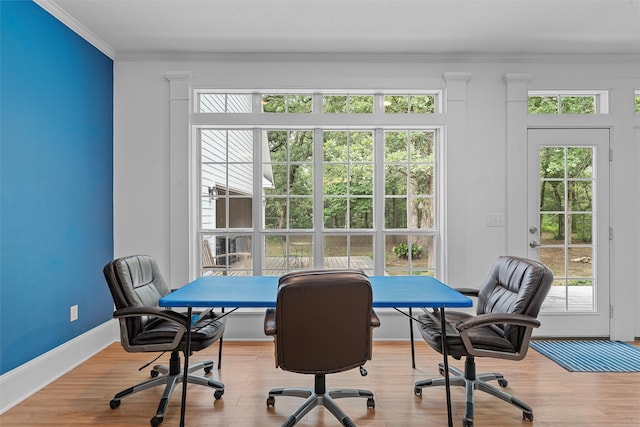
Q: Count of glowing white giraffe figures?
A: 0